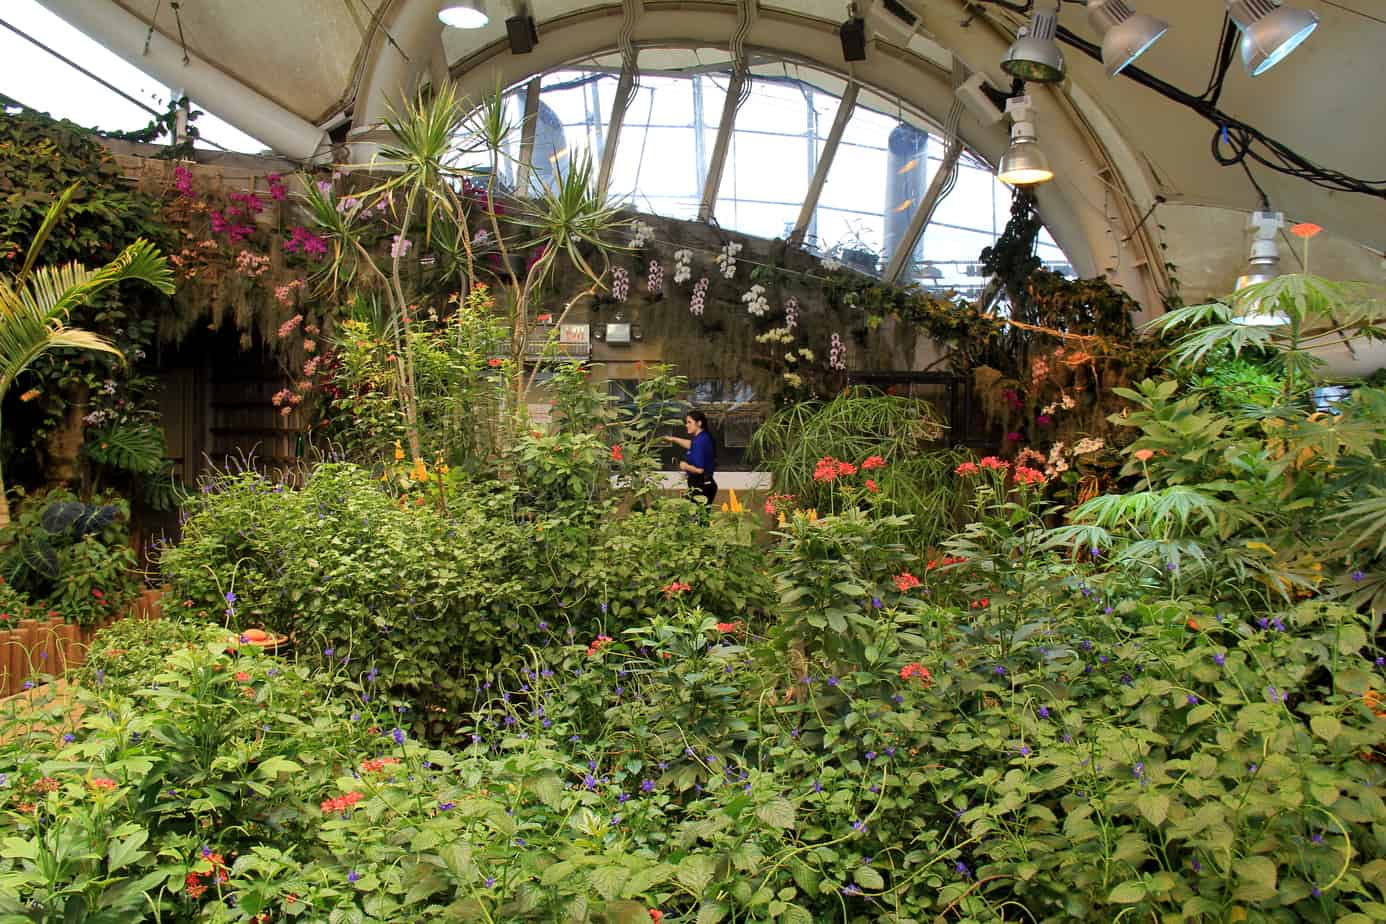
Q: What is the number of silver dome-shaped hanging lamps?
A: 6